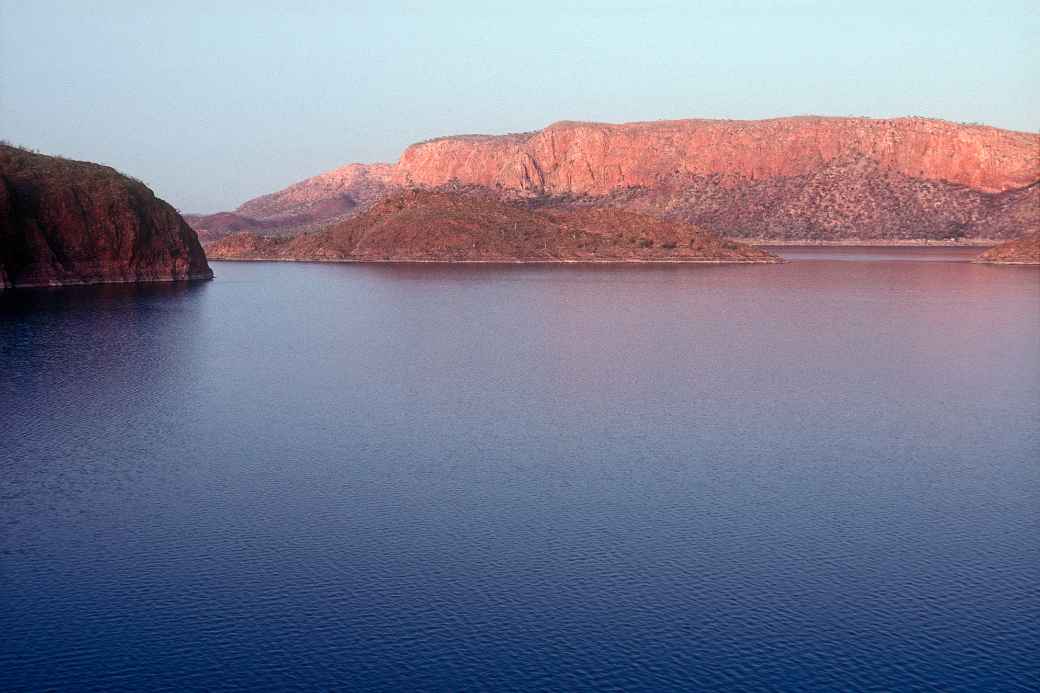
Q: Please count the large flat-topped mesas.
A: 1